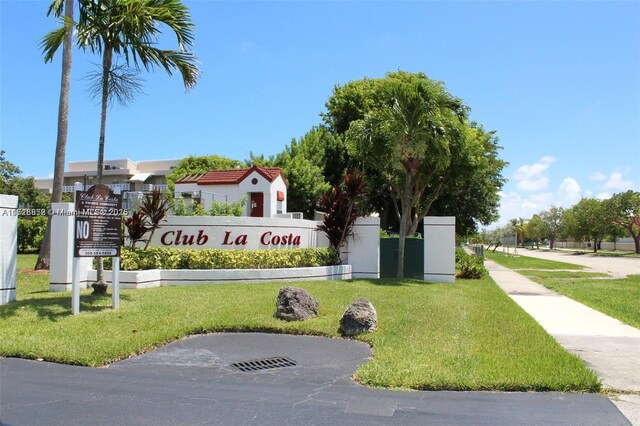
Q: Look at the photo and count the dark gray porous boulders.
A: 2